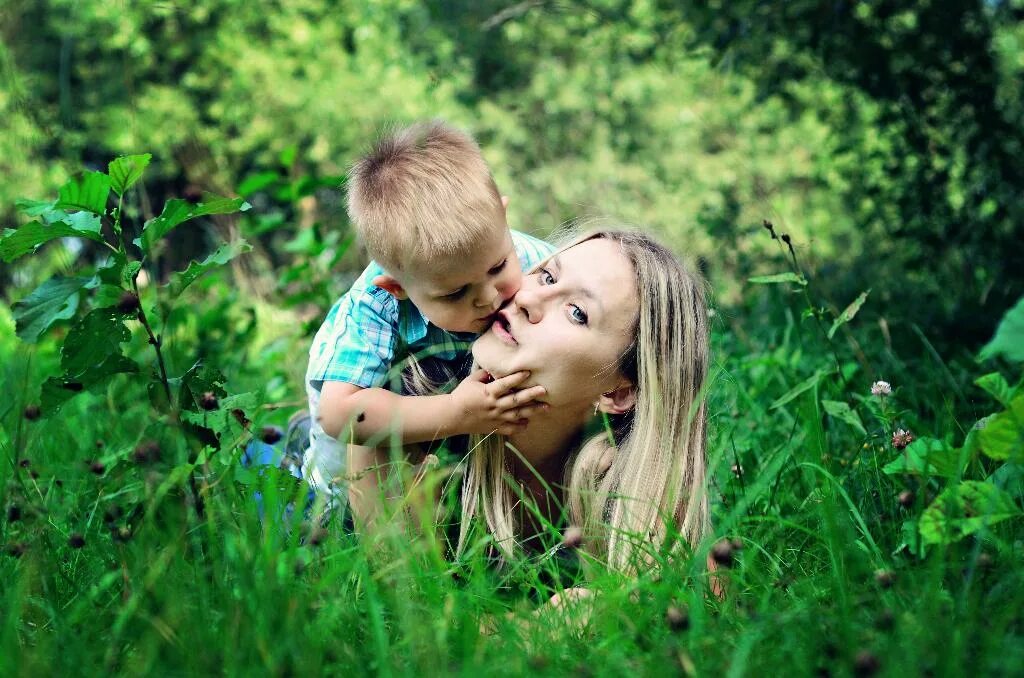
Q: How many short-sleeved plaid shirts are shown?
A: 1